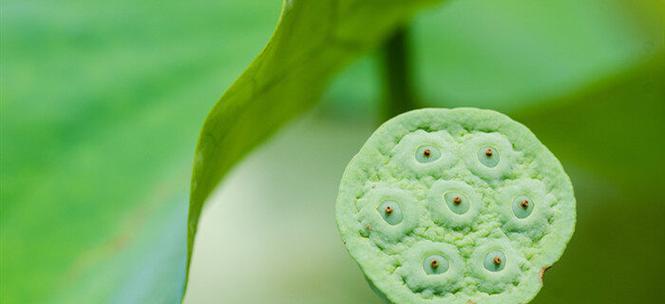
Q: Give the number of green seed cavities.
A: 7